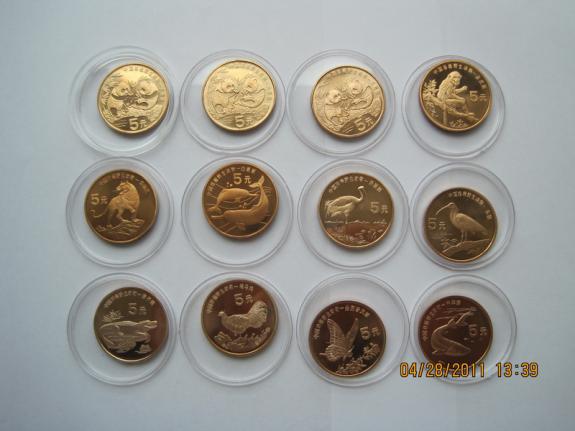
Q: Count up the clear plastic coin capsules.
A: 12